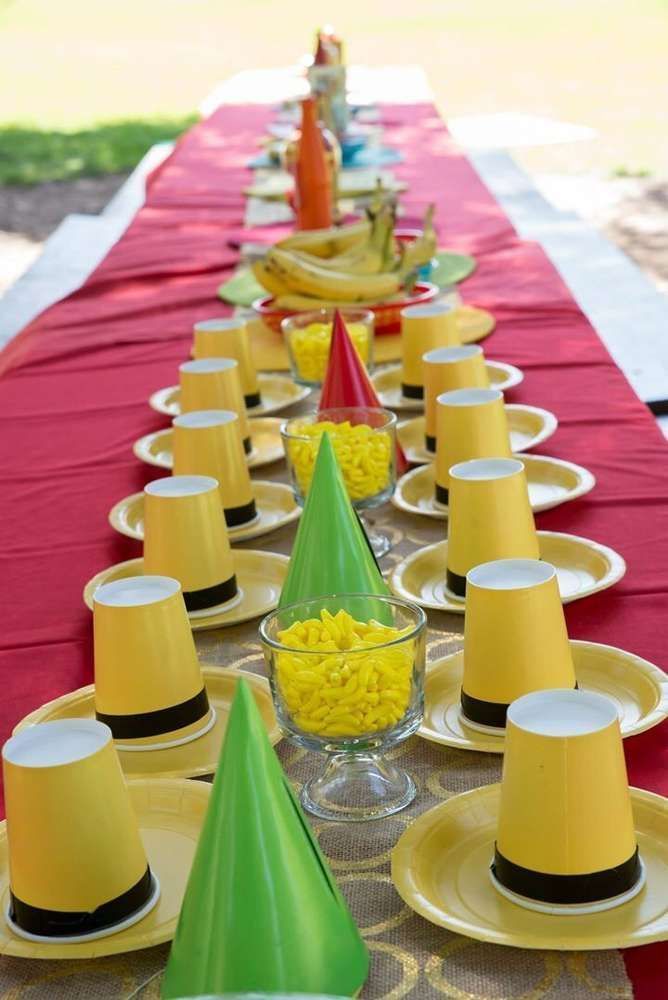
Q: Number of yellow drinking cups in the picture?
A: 12